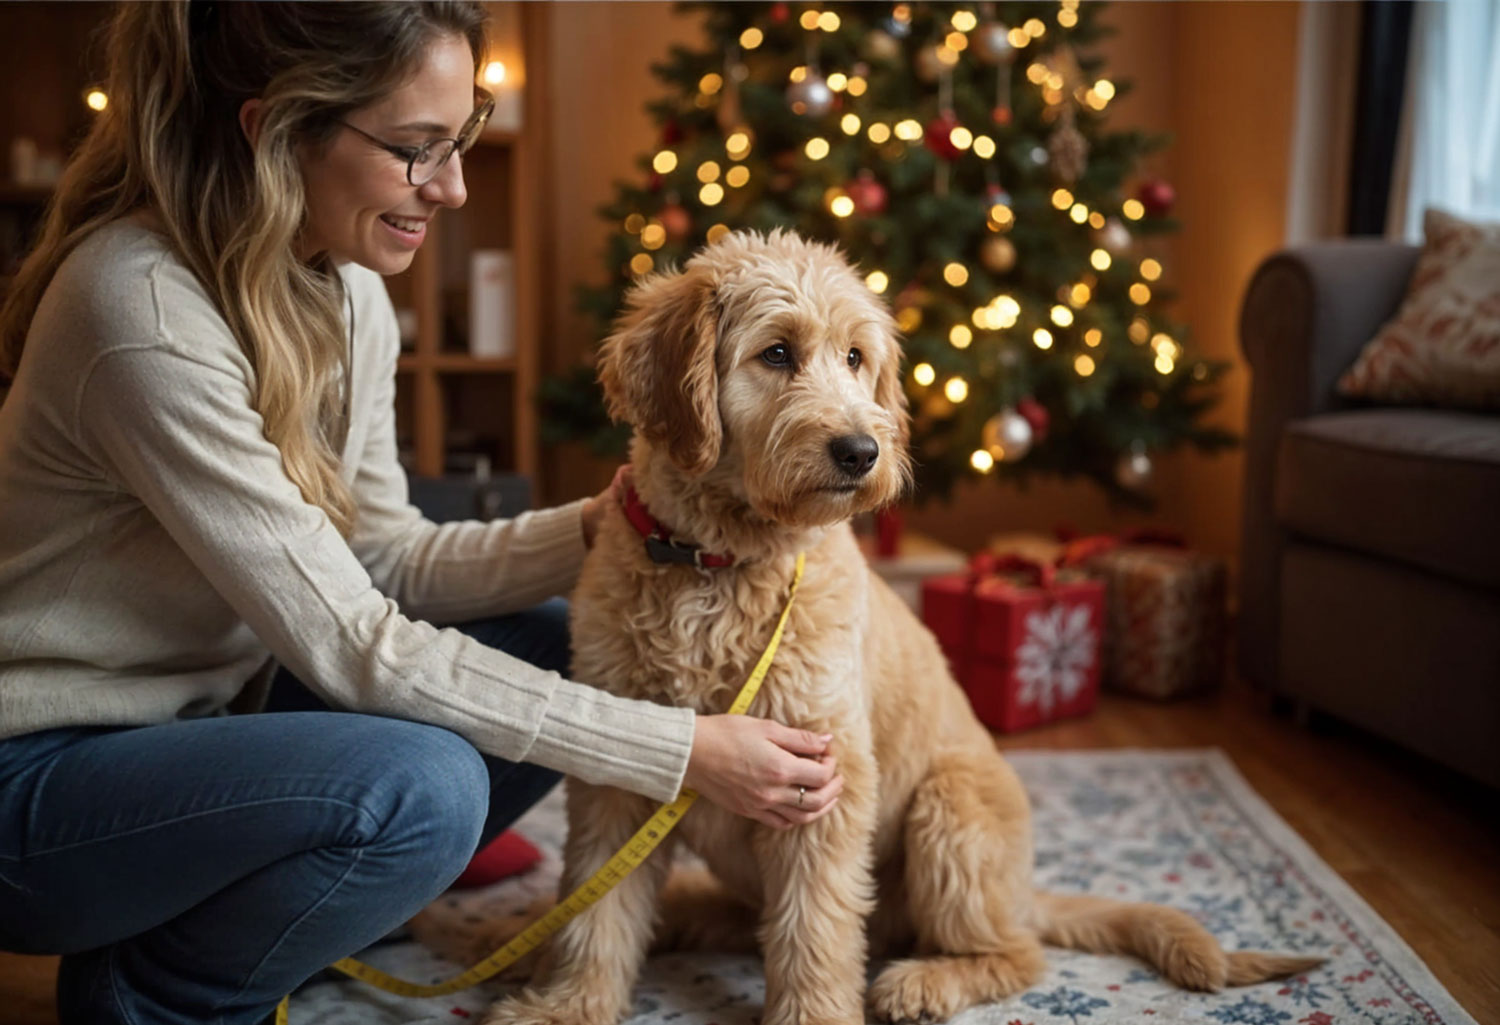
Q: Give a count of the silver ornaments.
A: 5